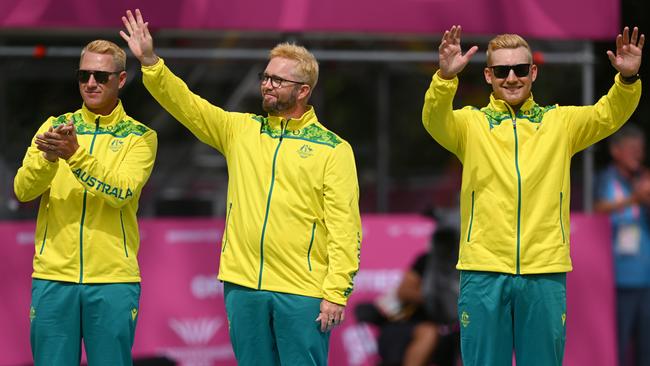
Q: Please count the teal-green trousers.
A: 3